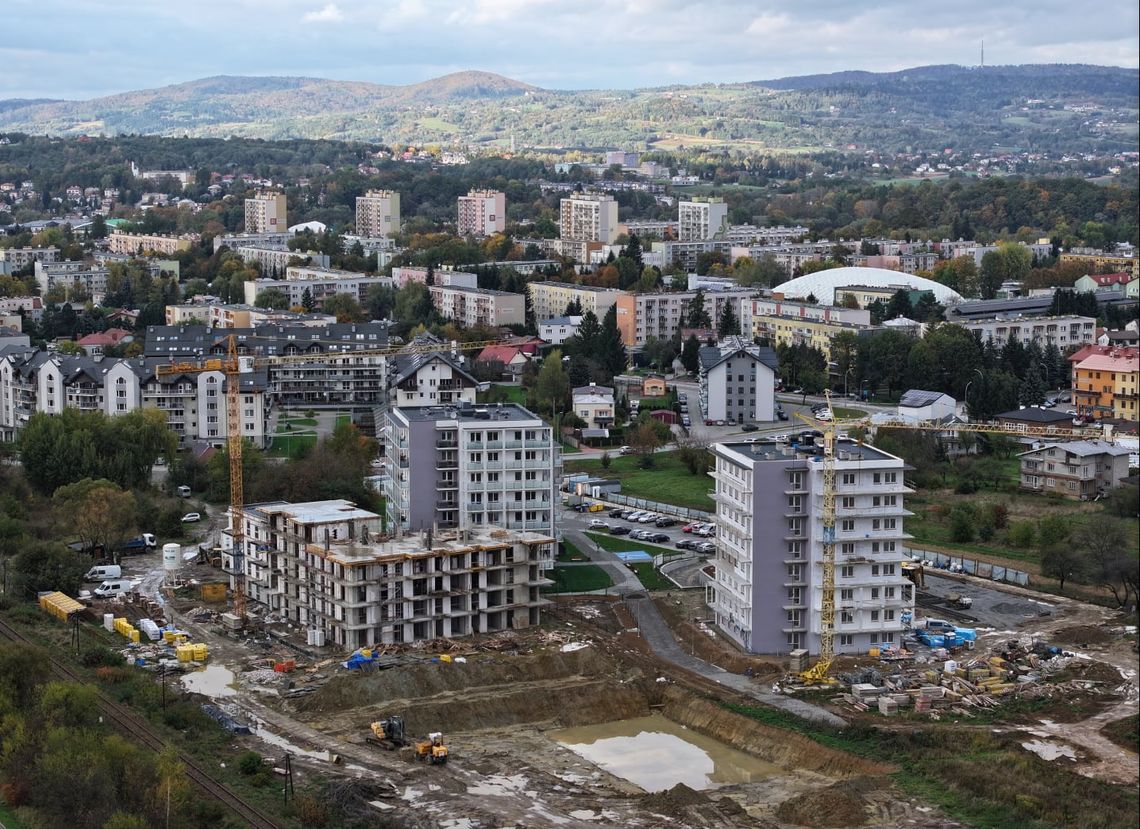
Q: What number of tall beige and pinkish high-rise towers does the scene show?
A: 5